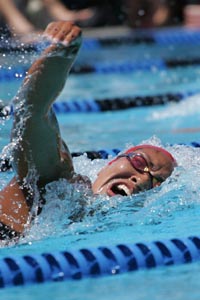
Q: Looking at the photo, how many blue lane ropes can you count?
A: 5